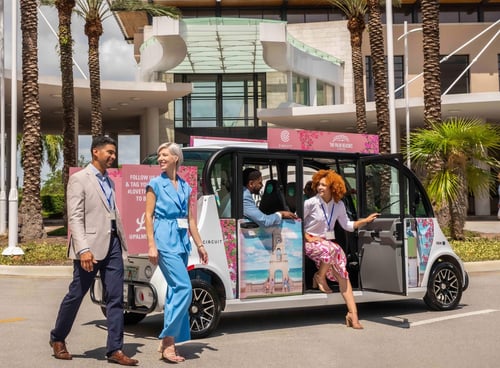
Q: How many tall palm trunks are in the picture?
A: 6